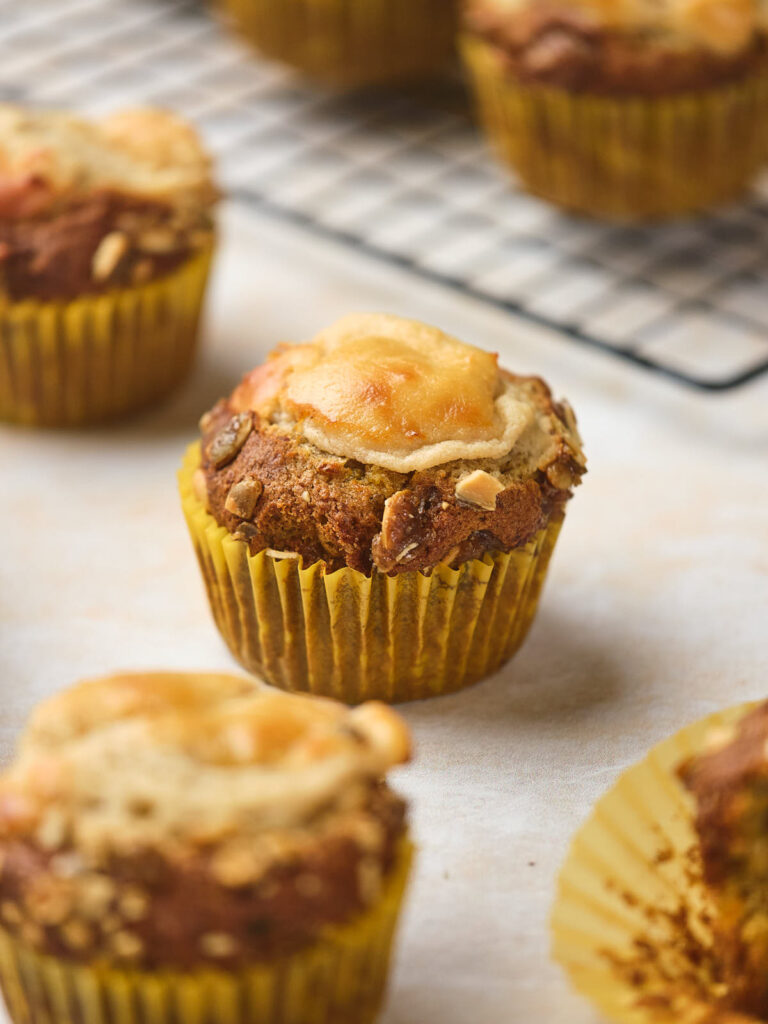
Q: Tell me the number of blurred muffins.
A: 5